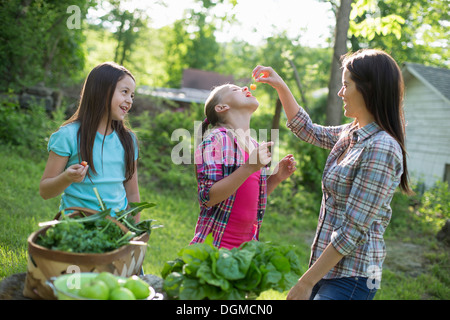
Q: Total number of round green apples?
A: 4